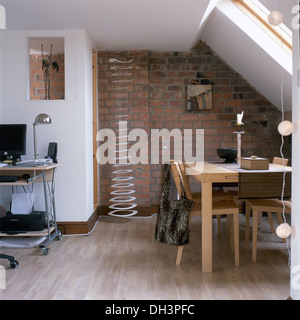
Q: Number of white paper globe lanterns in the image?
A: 3